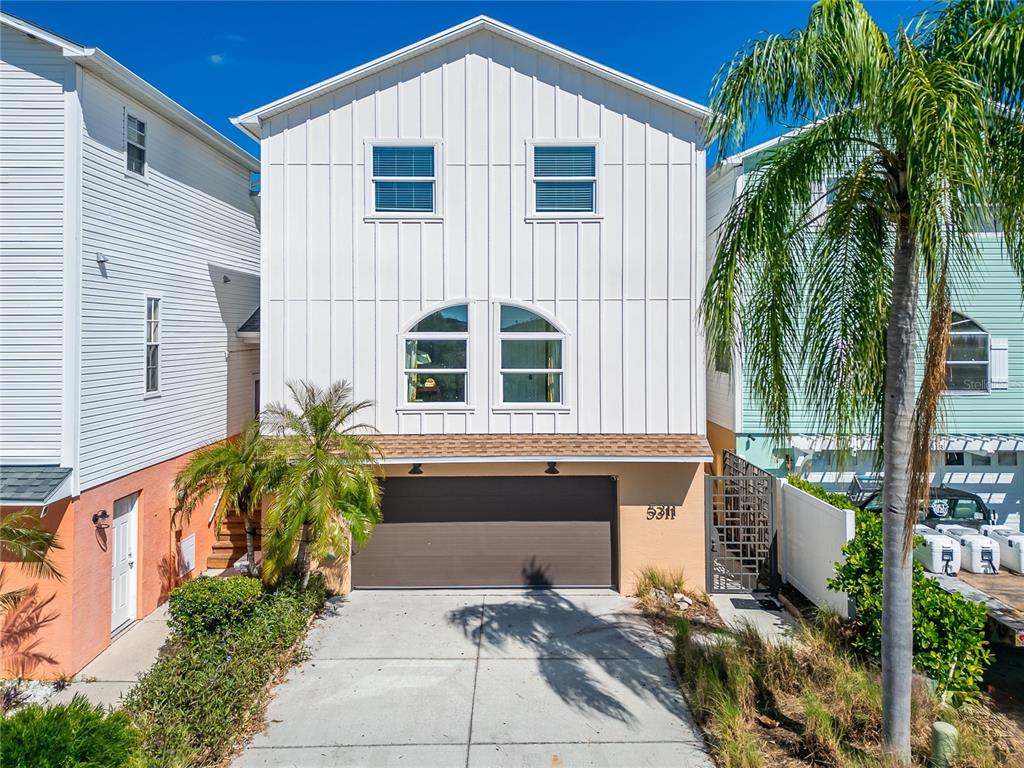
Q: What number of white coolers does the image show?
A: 3